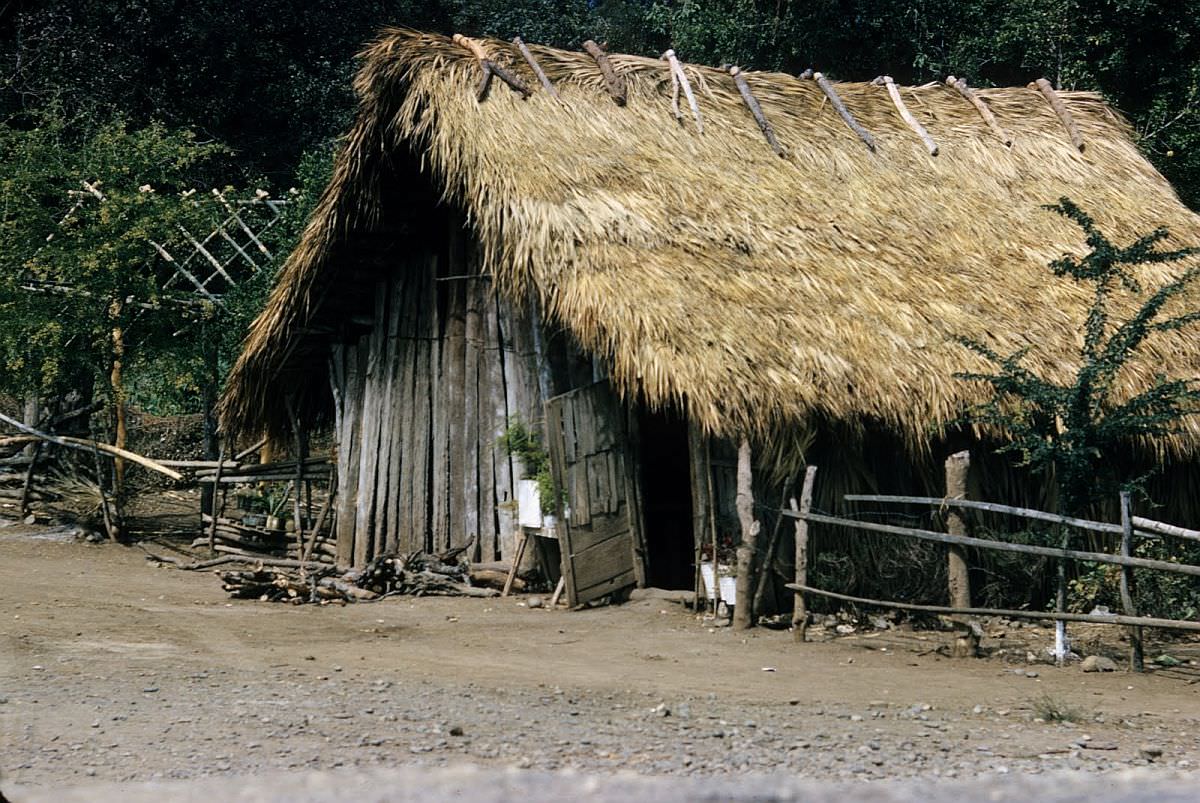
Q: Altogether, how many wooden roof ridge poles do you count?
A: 9